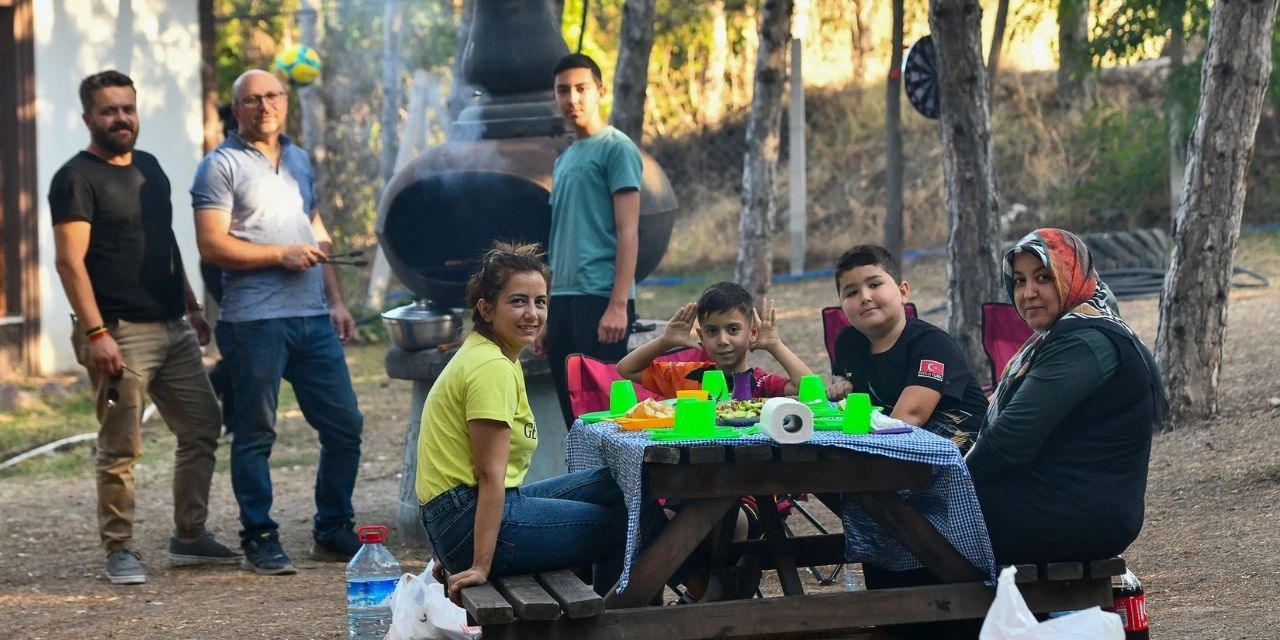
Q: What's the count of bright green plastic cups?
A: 5